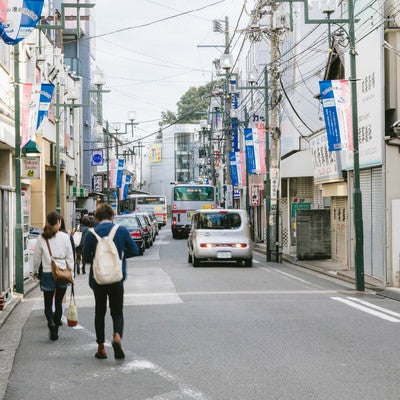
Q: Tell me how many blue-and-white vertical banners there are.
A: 7